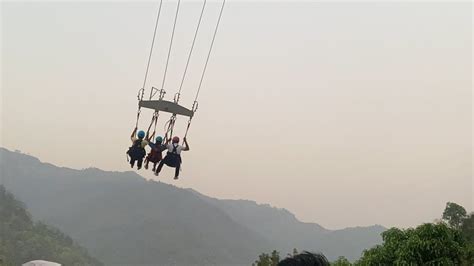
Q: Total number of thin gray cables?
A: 4